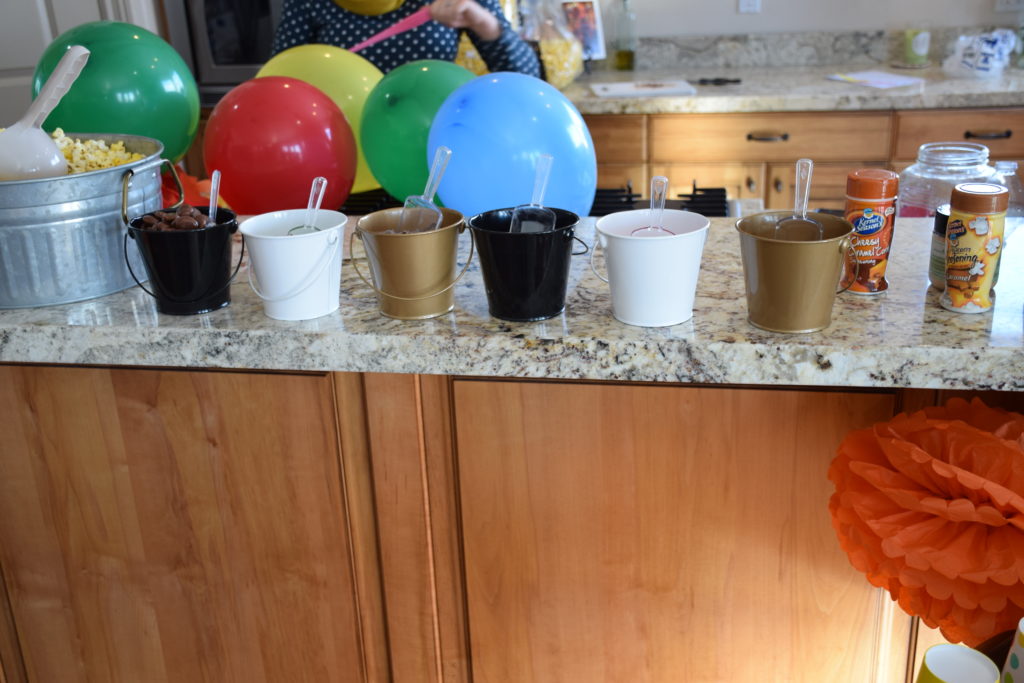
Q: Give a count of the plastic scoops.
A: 7